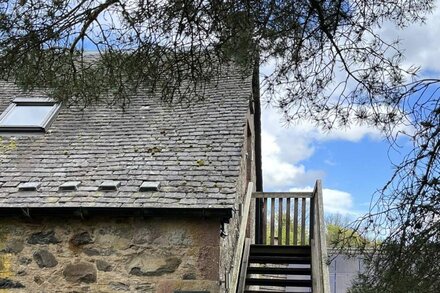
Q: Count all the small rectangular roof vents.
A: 4